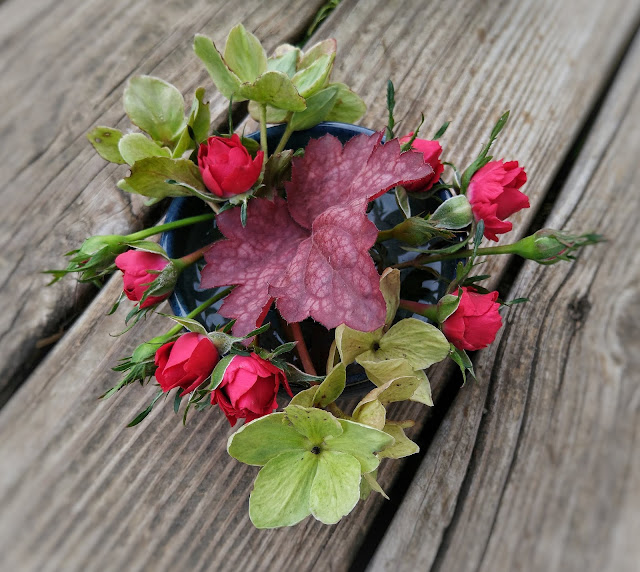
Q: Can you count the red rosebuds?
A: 7